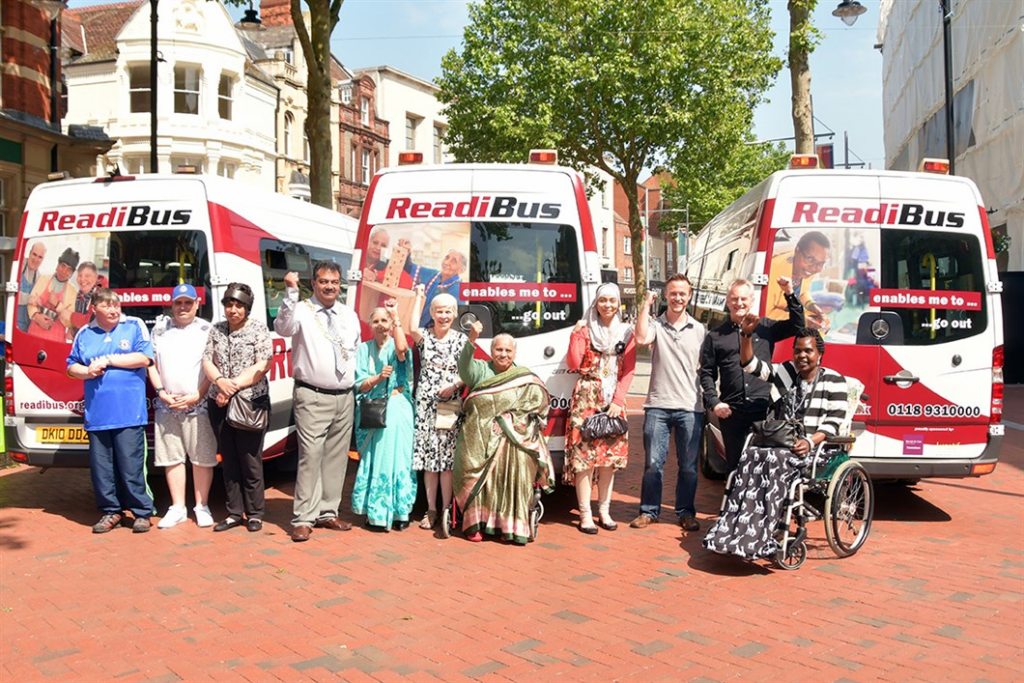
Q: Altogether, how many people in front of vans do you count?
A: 11